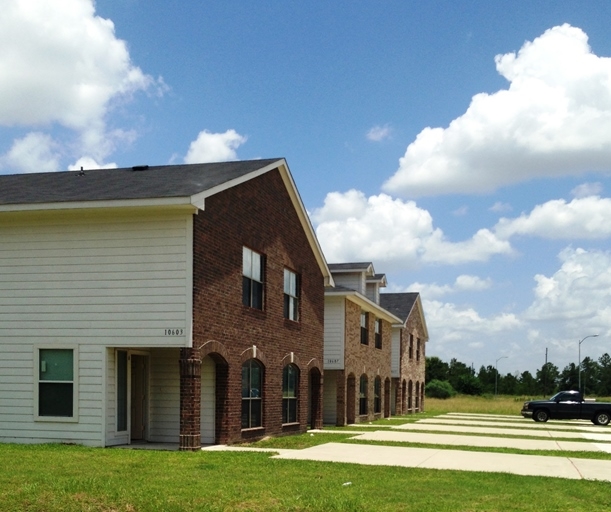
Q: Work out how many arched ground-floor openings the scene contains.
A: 12